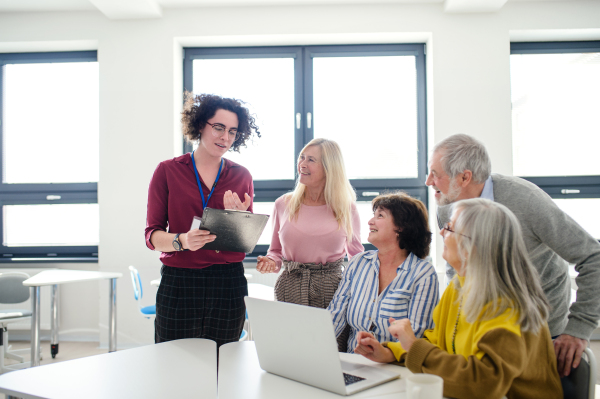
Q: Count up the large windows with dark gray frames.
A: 3